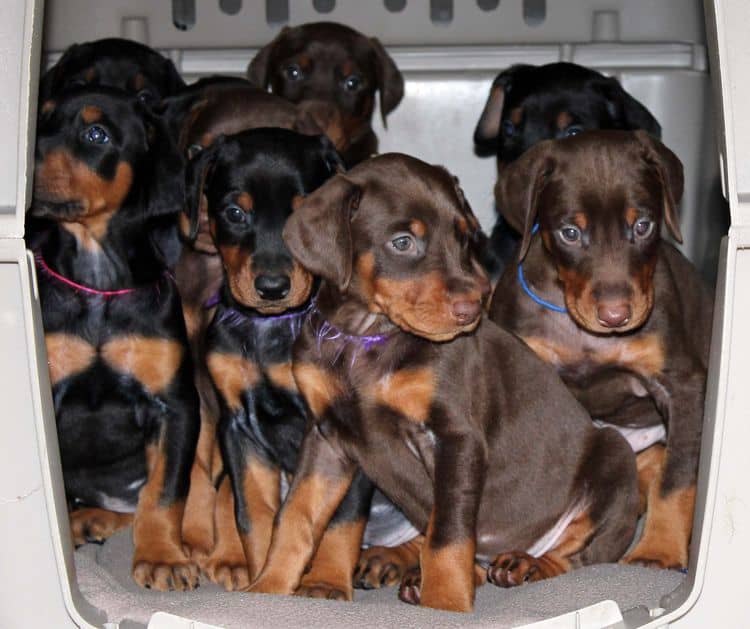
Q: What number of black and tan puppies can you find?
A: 4